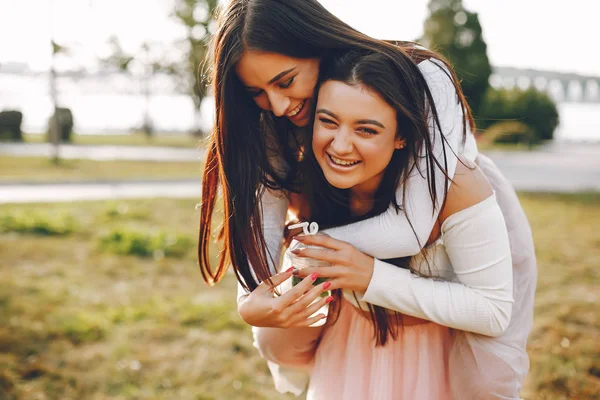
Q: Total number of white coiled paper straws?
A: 1